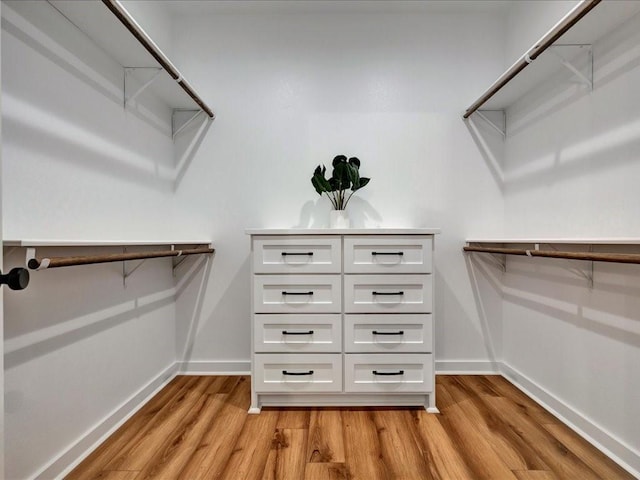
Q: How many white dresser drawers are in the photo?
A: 8